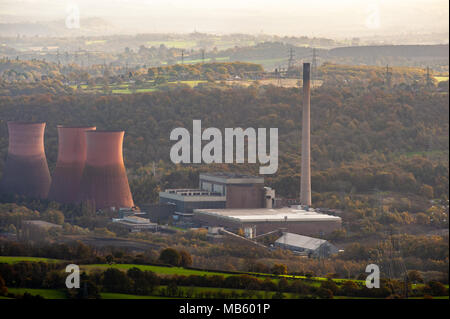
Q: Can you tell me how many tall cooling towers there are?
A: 3